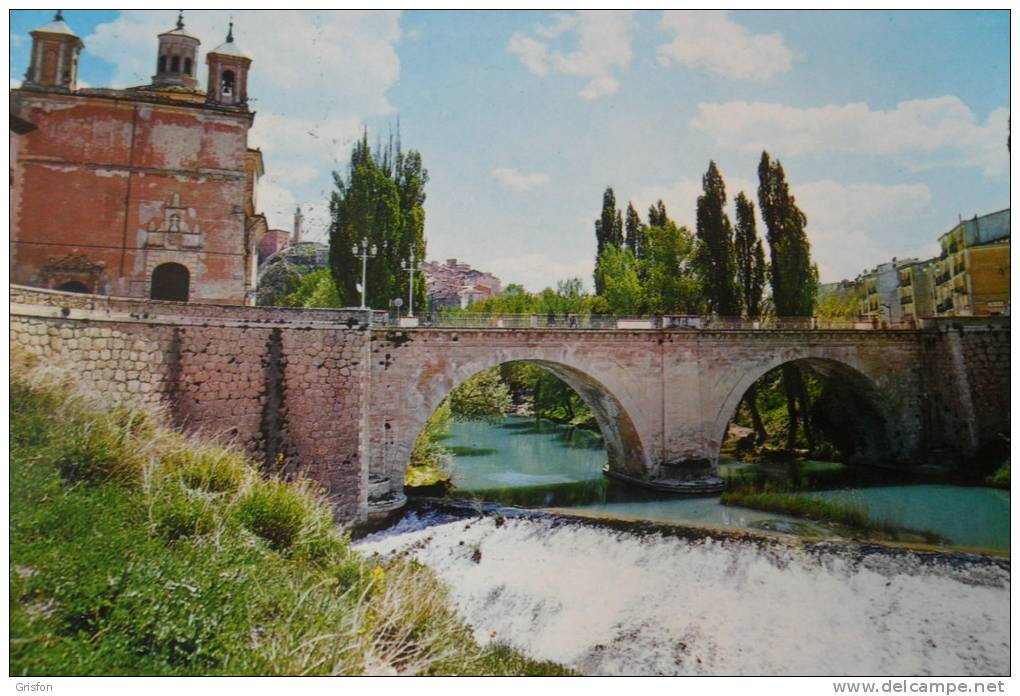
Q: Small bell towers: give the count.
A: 3